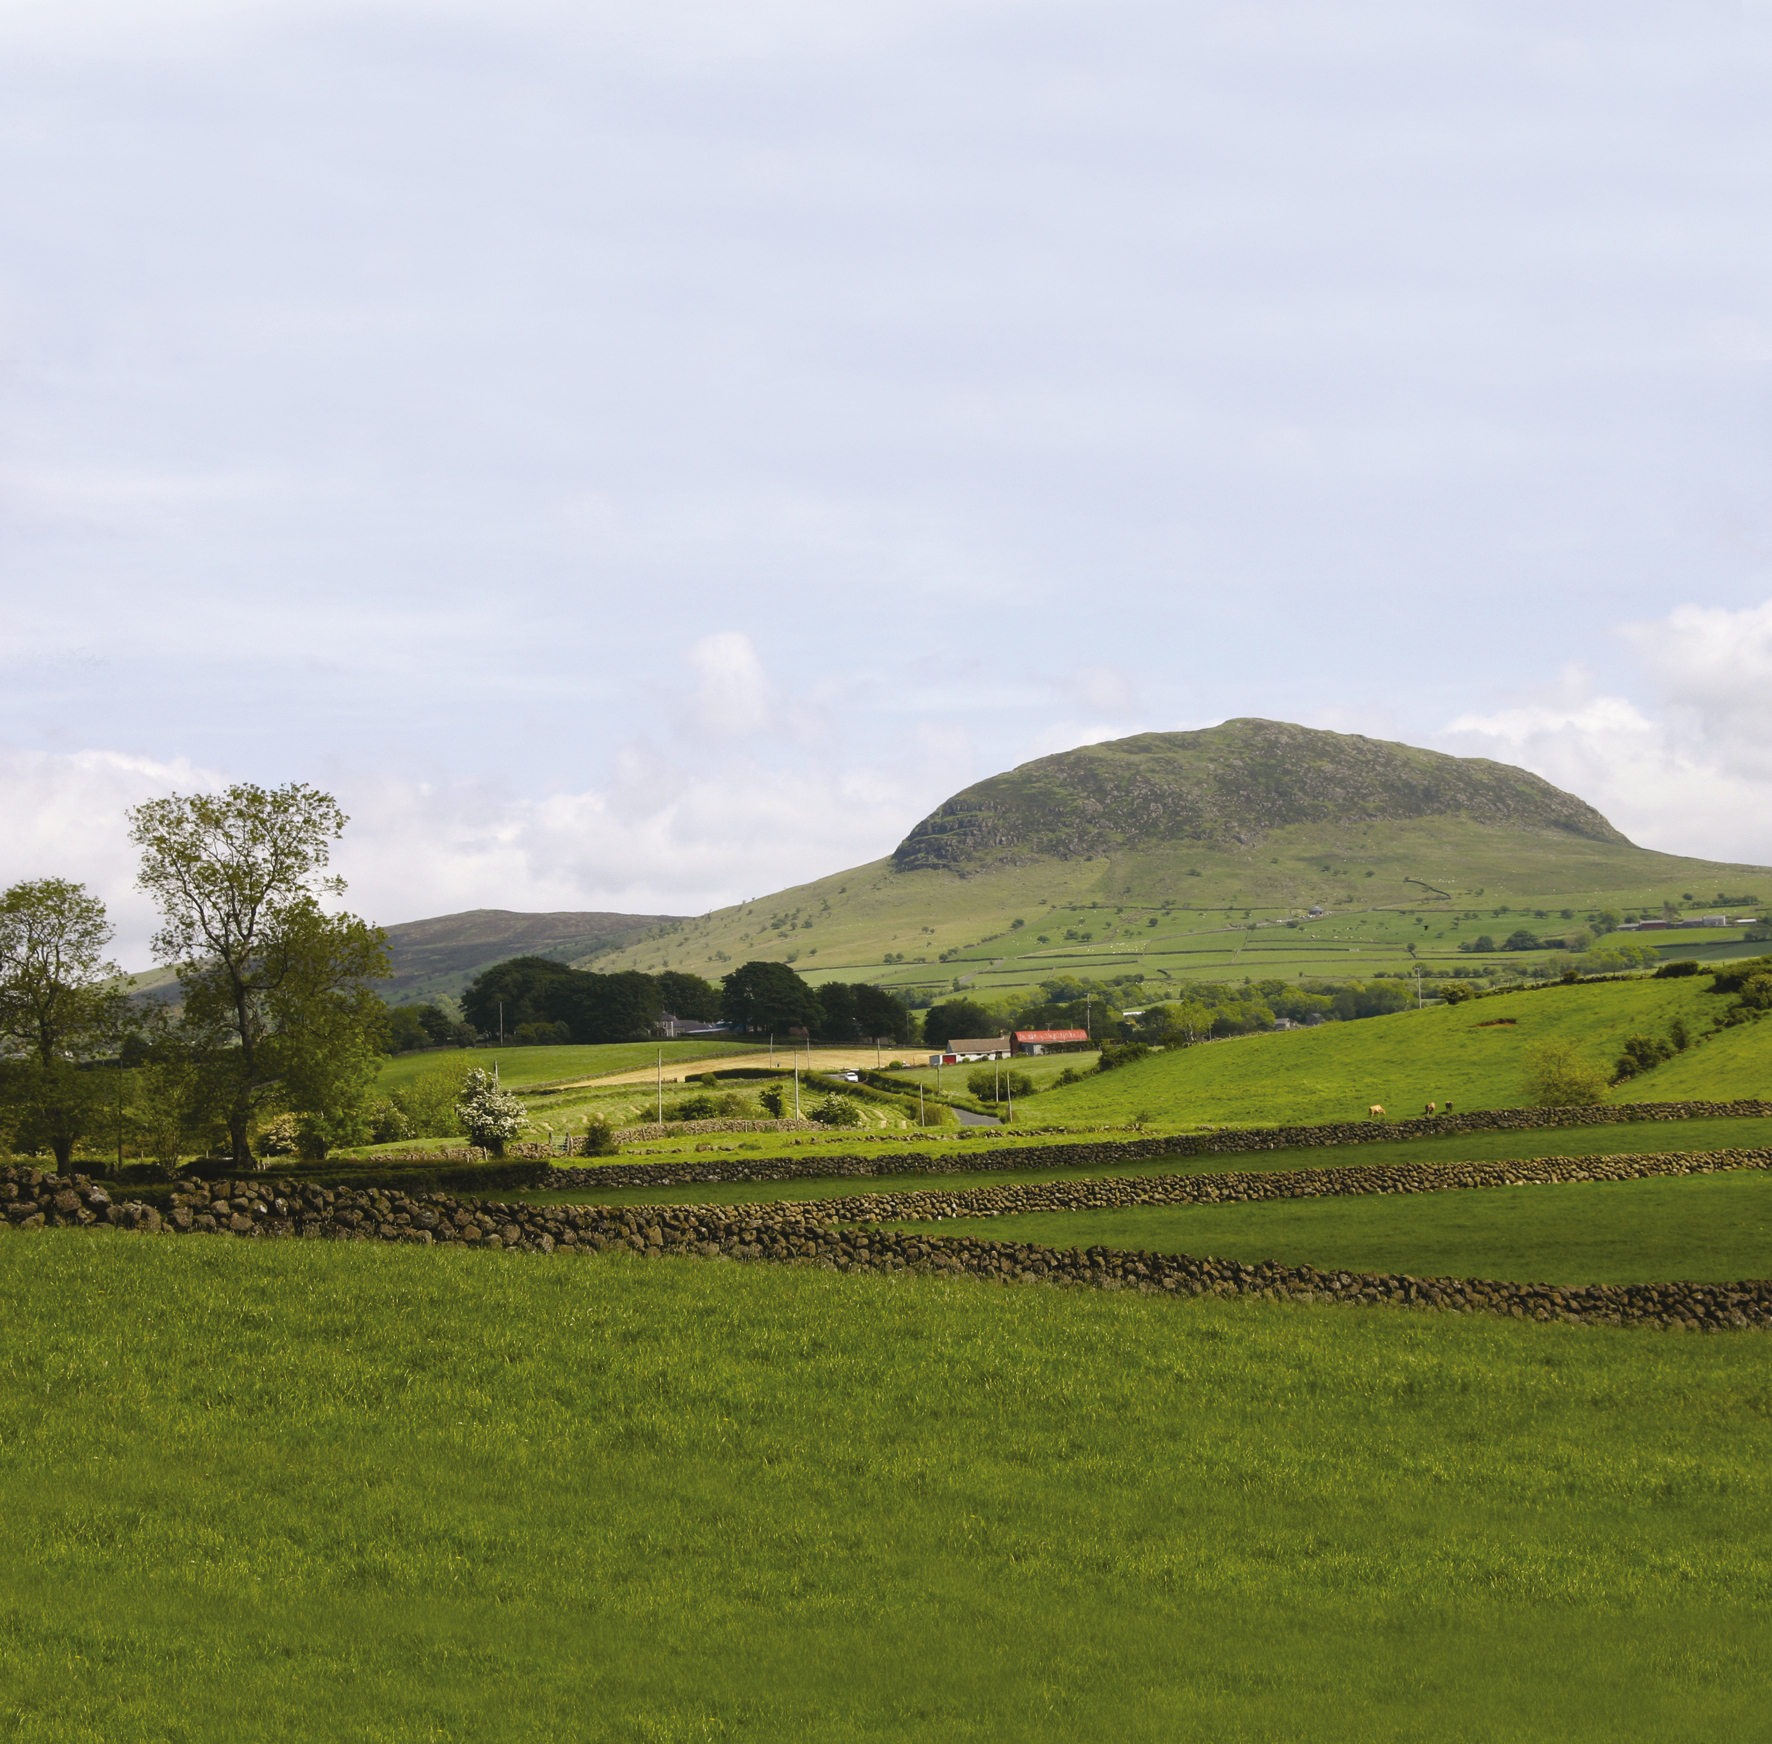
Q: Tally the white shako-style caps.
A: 0